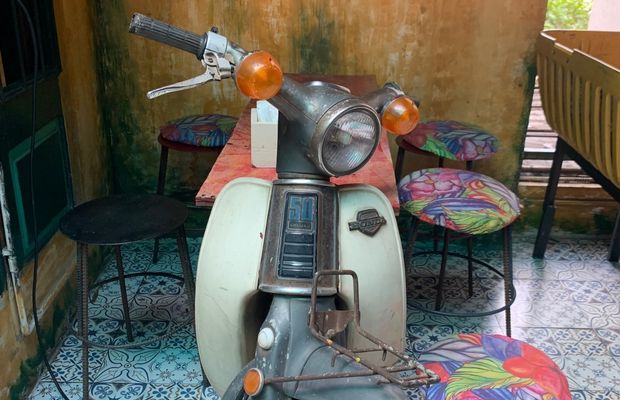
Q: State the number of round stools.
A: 5